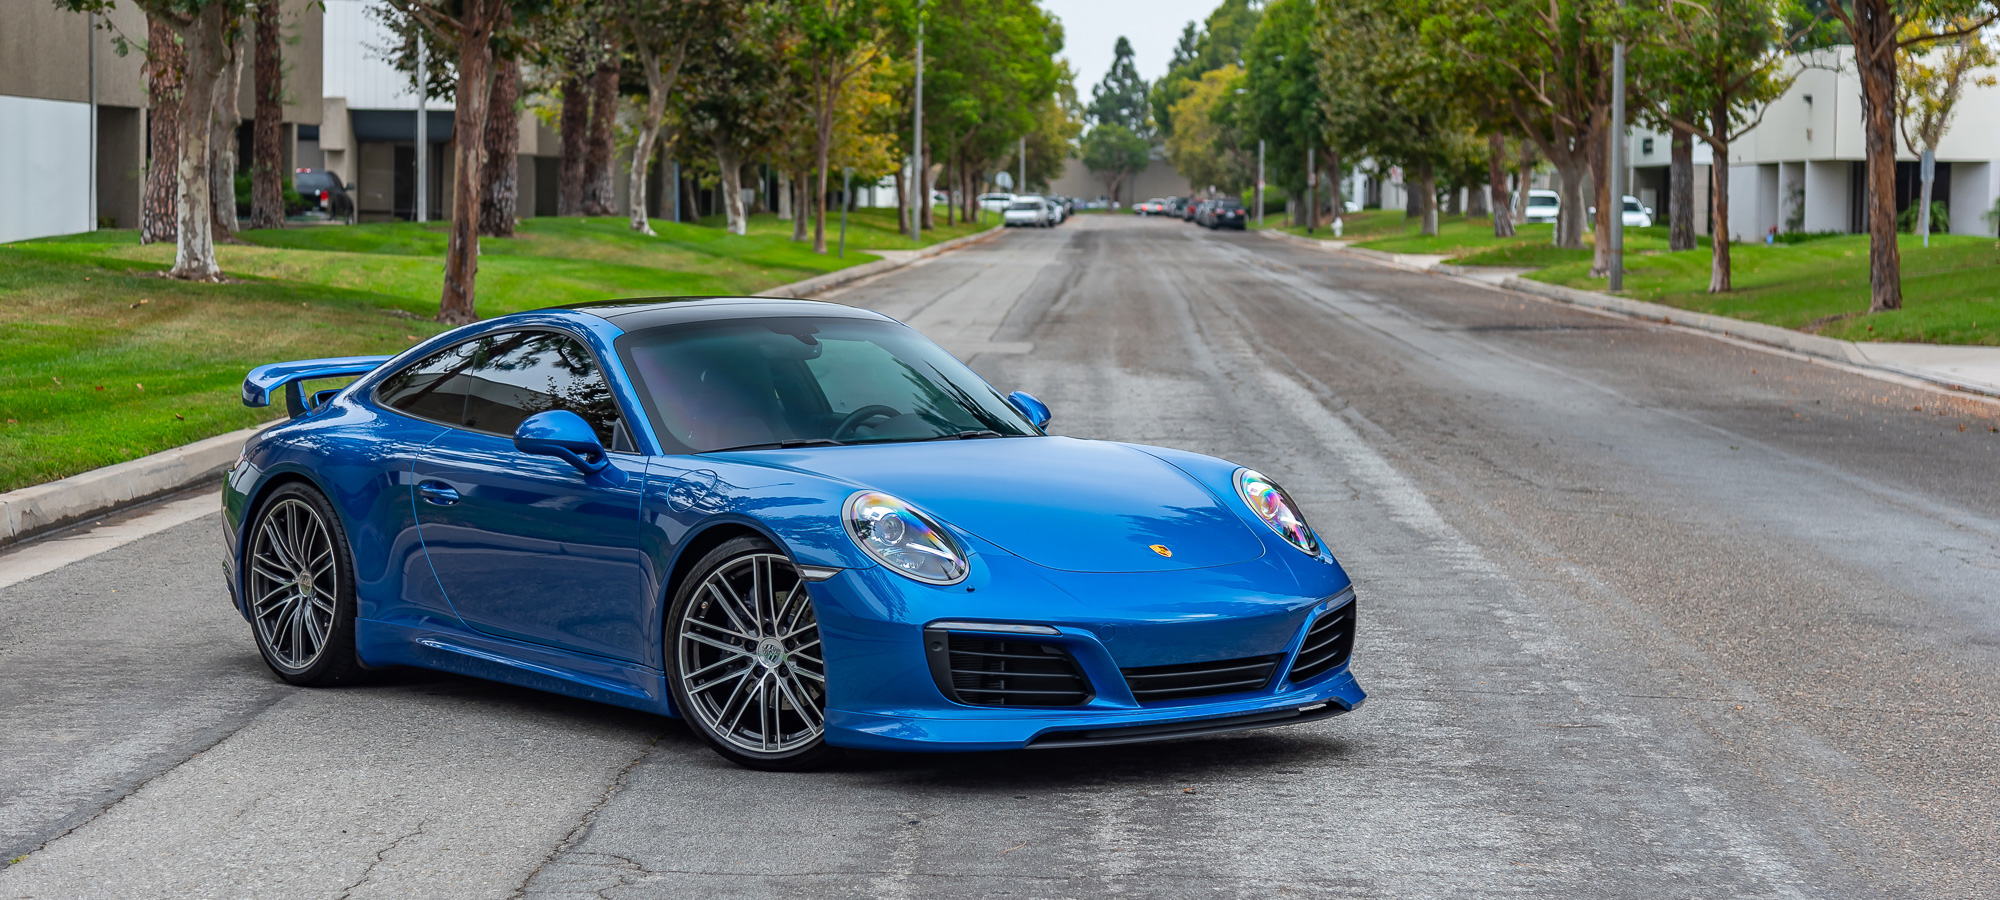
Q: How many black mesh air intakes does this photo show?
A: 3